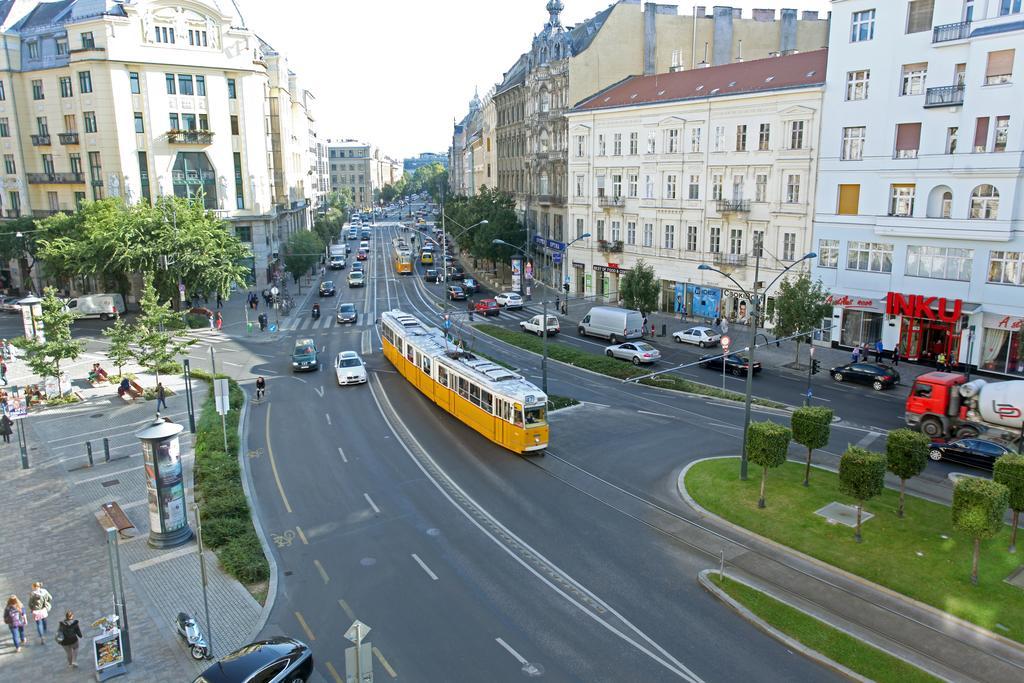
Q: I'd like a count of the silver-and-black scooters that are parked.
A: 1